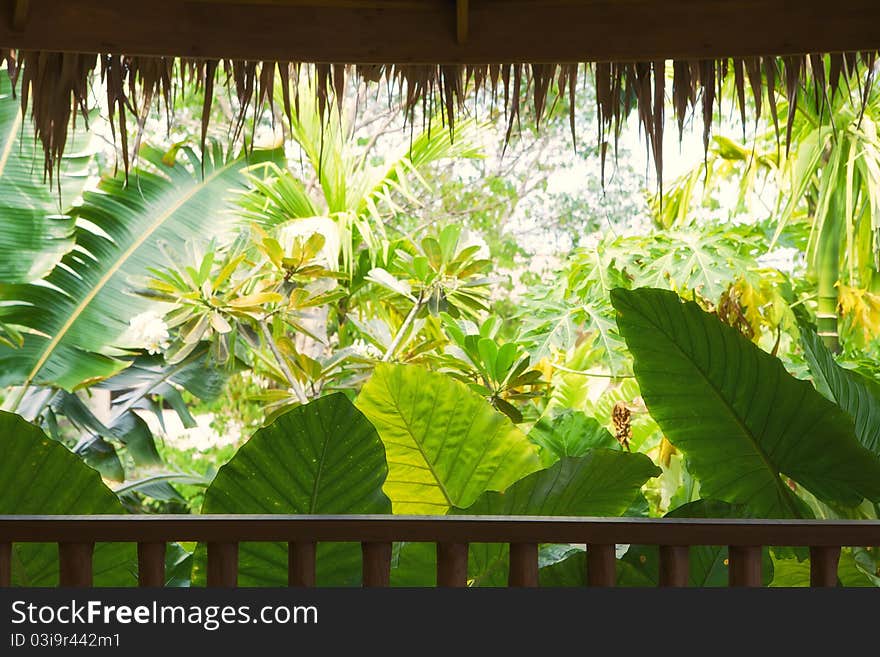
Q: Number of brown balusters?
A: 12